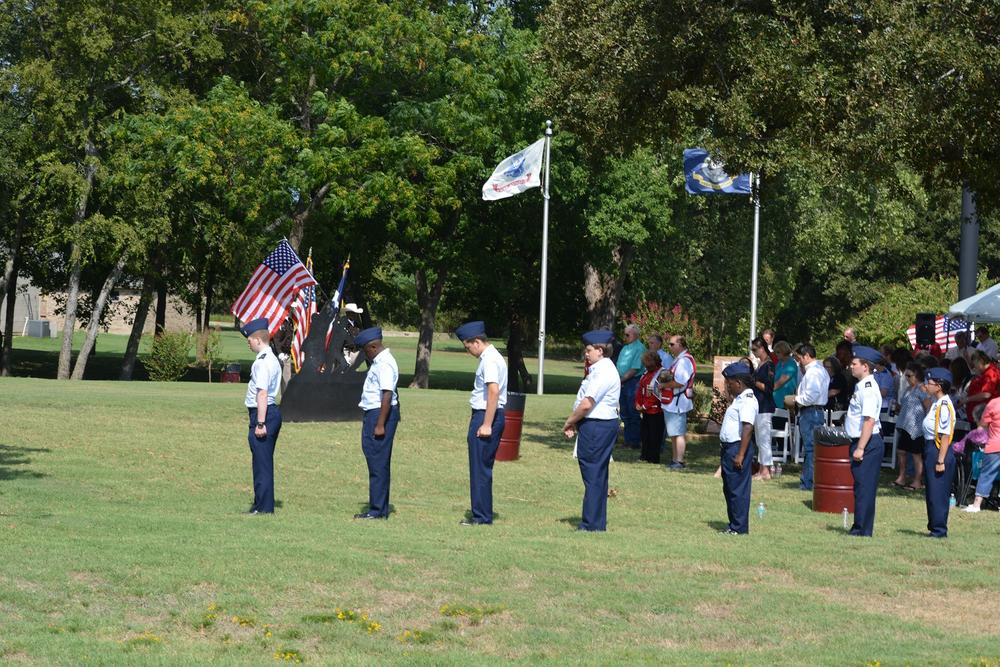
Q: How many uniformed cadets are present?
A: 7